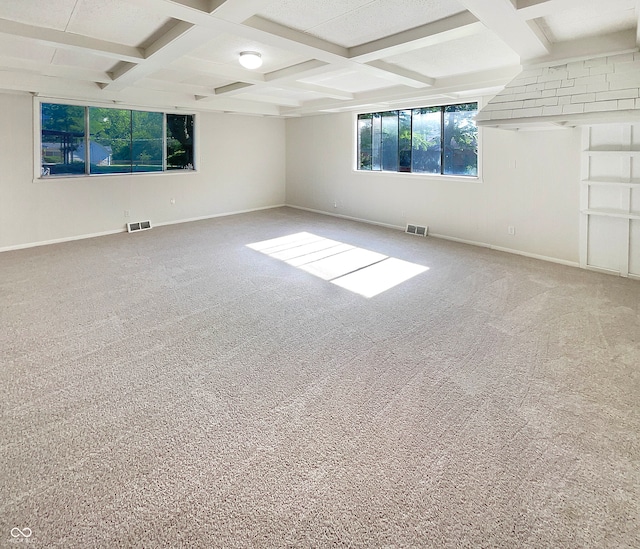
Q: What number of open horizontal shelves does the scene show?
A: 3